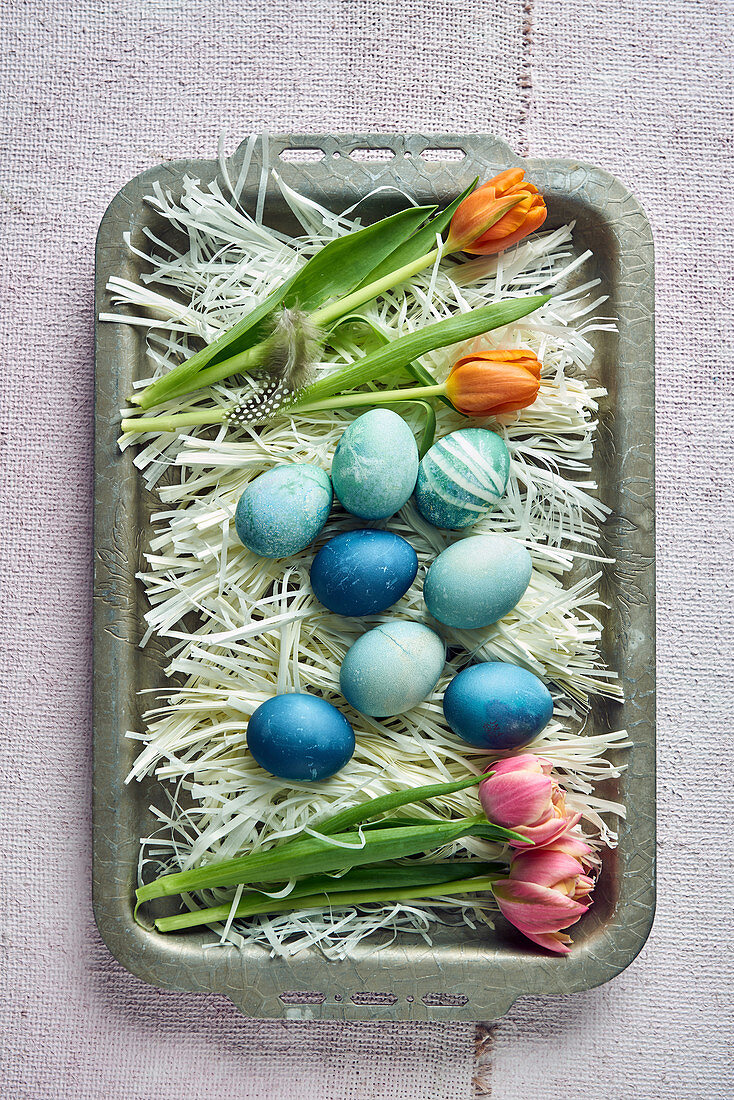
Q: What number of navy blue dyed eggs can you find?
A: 3